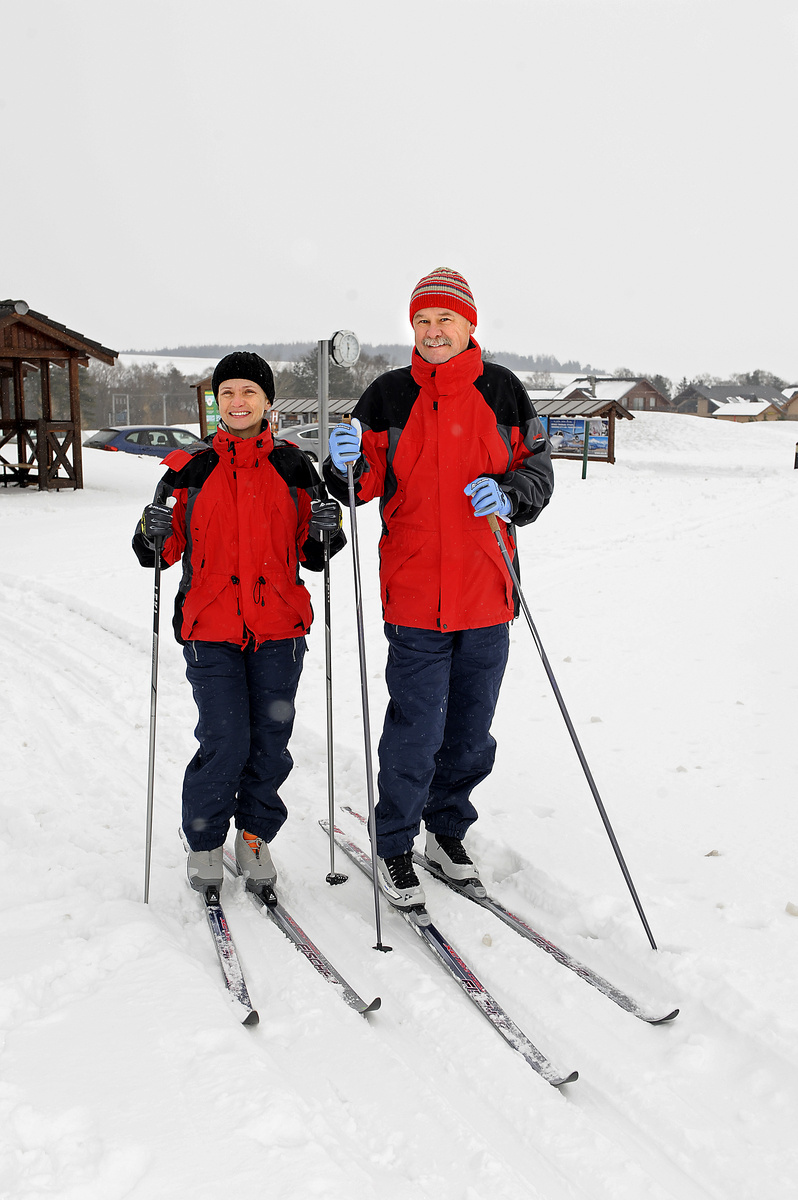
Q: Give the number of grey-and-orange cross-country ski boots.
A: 2